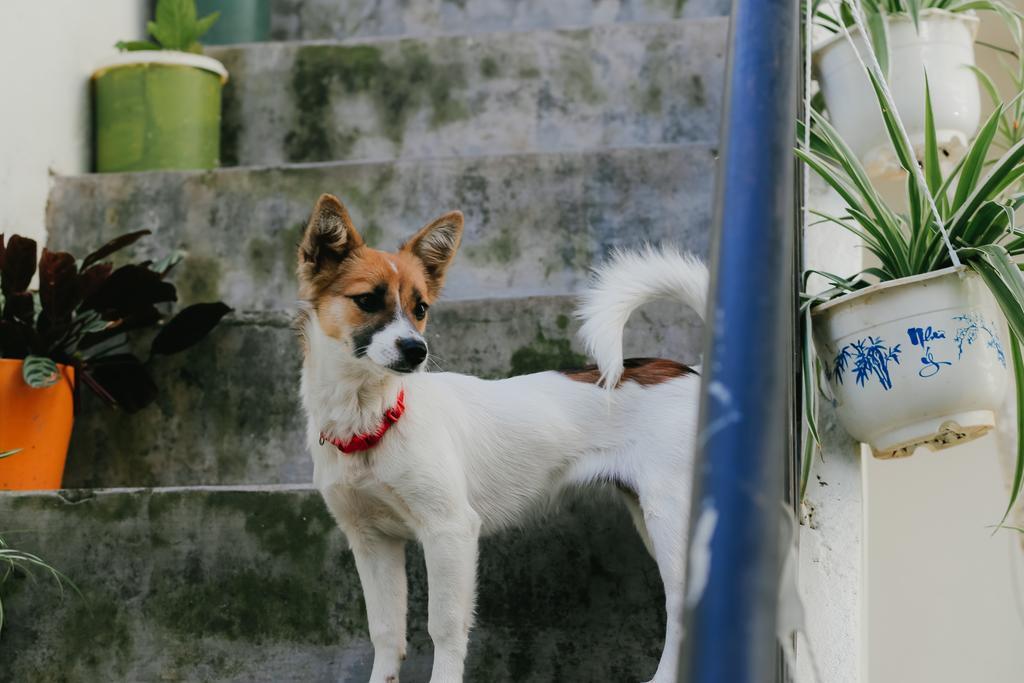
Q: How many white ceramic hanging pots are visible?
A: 2